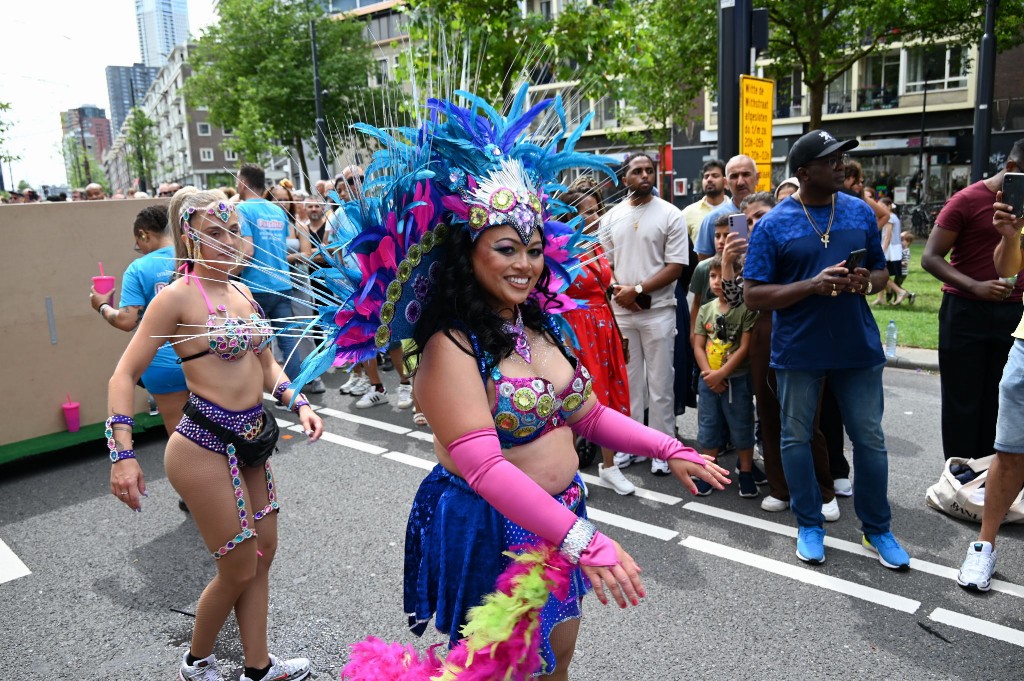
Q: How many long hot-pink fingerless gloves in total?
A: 2